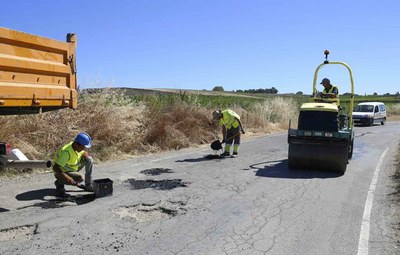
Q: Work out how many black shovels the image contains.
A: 1